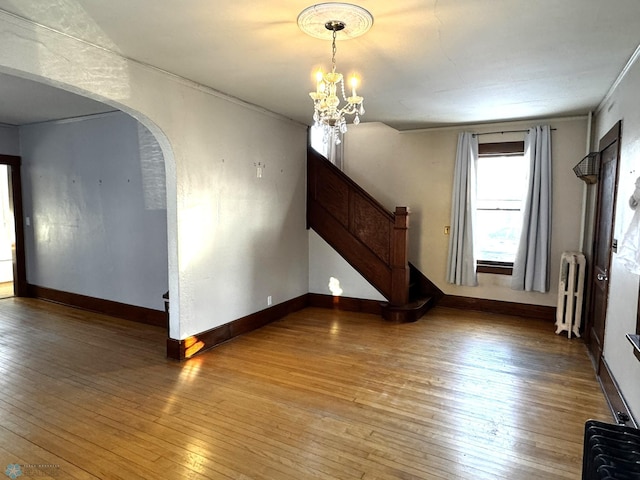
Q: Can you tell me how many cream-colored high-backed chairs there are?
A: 0